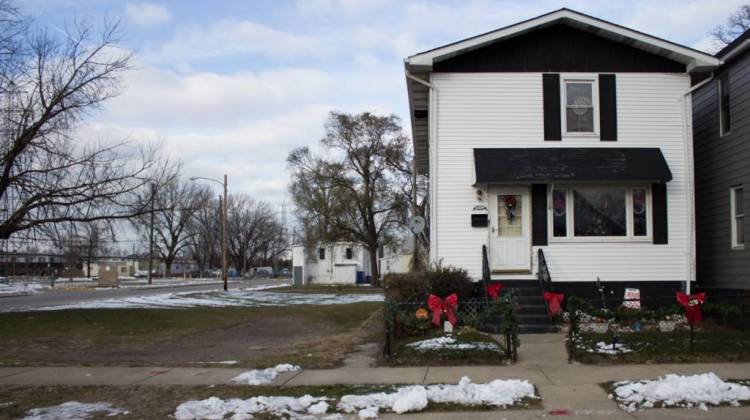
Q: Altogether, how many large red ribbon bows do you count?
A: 4